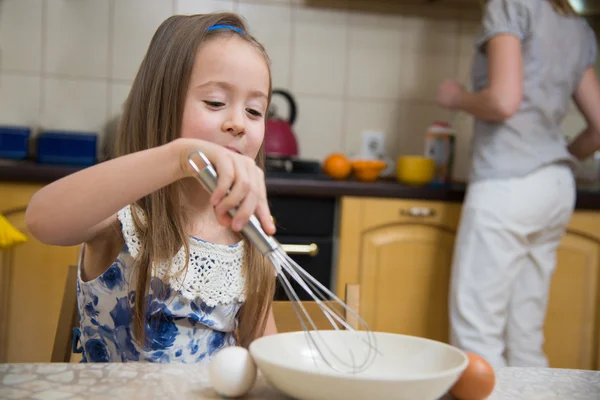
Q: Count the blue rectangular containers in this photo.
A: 2